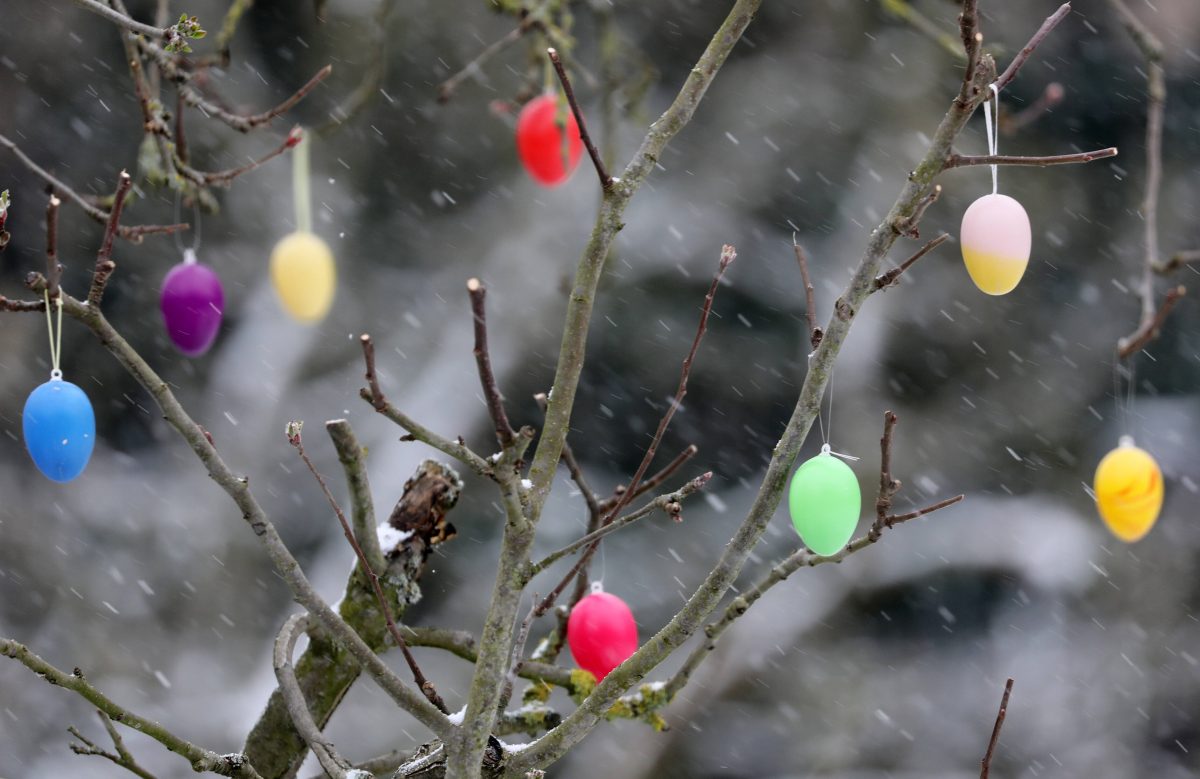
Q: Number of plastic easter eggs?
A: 8